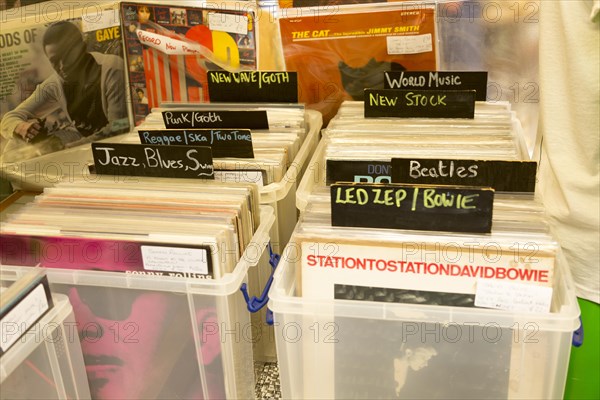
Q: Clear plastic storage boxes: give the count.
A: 5